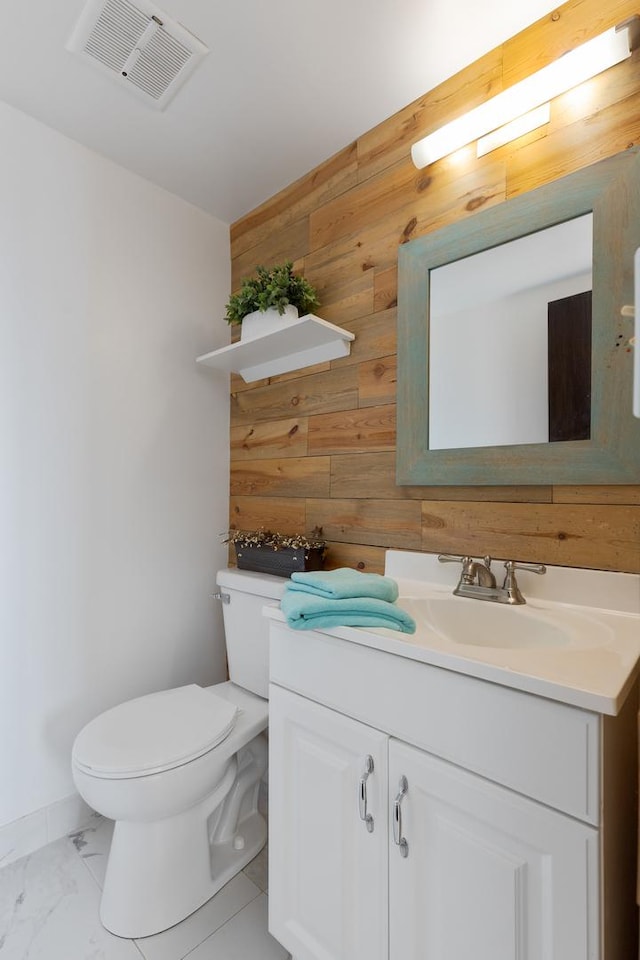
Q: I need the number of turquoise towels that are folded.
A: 2